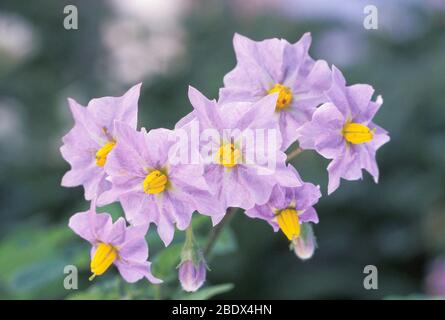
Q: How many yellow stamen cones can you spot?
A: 7